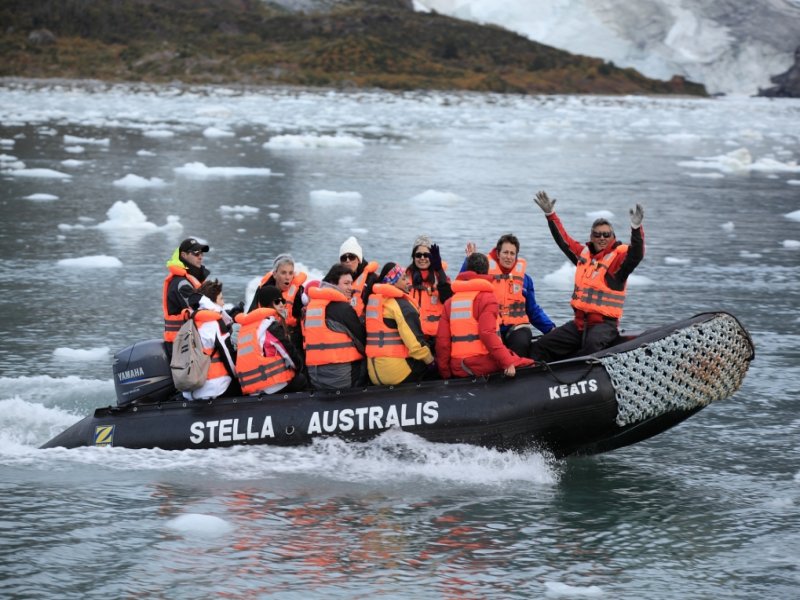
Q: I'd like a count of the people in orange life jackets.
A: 11